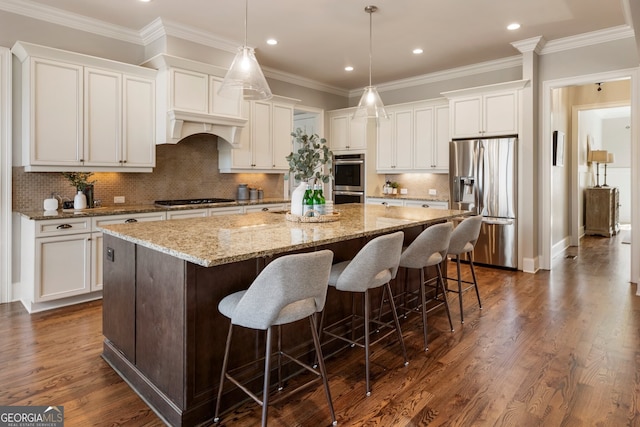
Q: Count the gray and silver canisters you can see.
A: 3